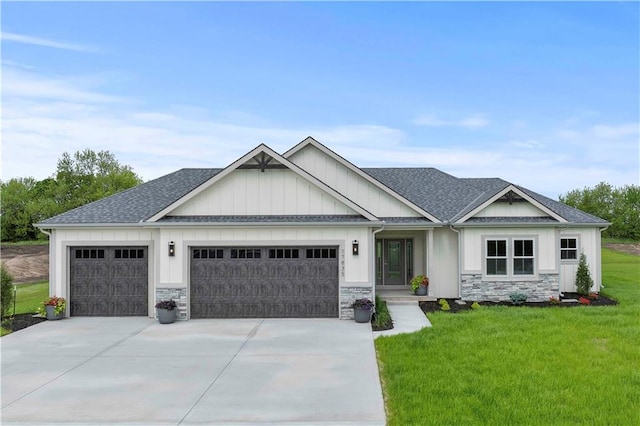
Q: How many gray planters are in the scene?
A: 4